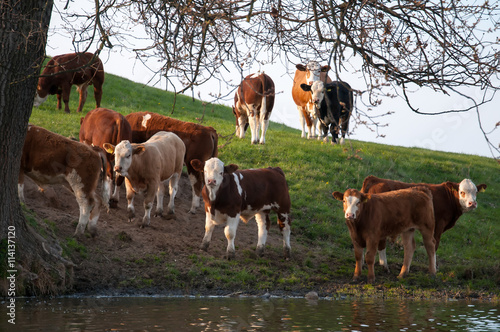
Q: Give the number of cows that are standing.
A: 11